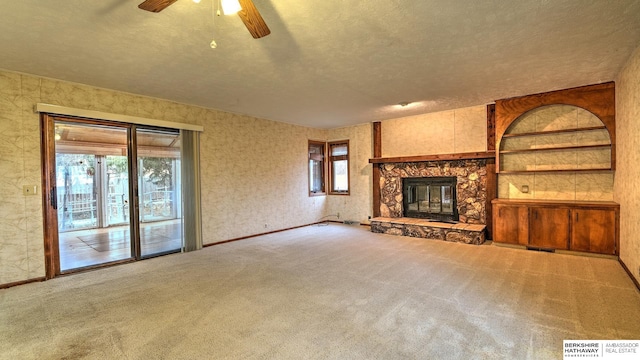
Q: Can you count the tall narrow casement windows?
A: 2